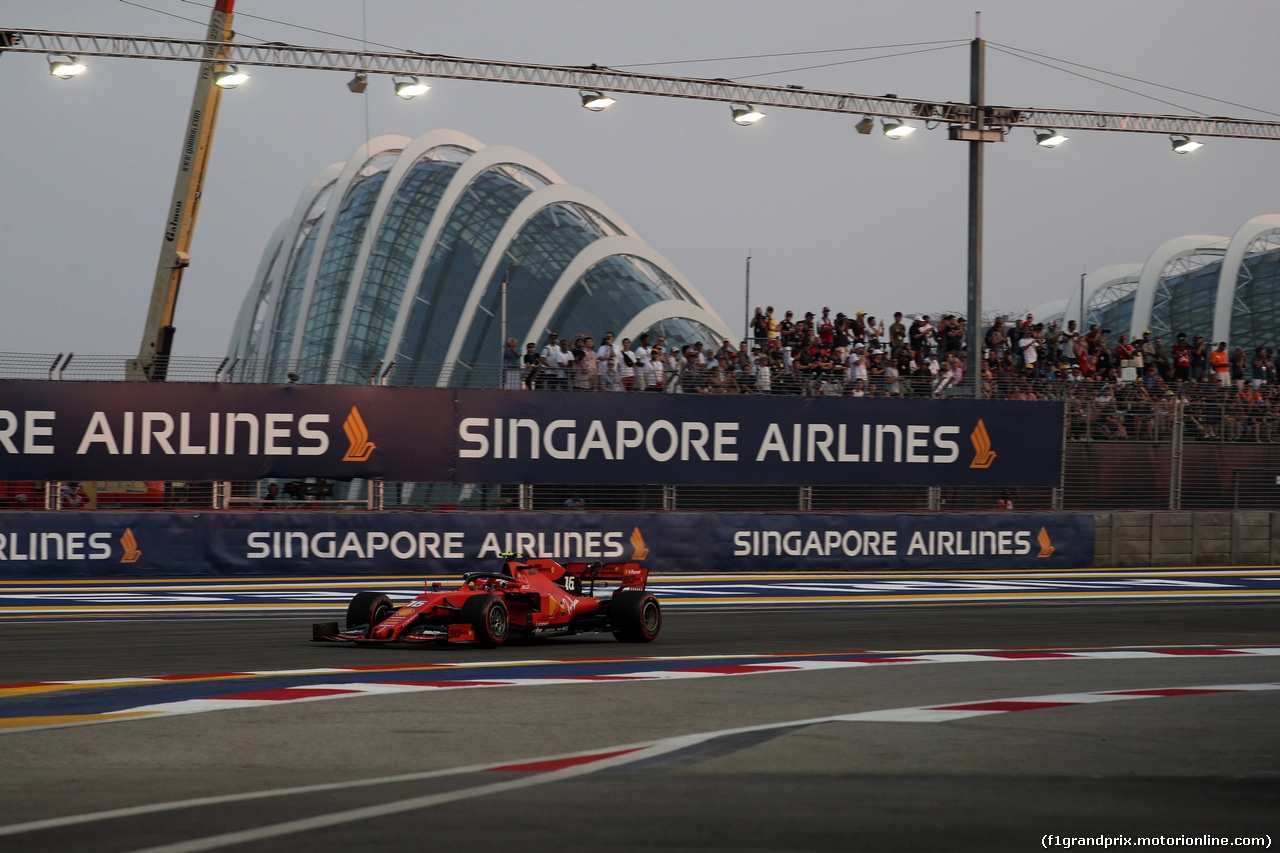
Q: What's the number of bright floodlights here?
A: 8